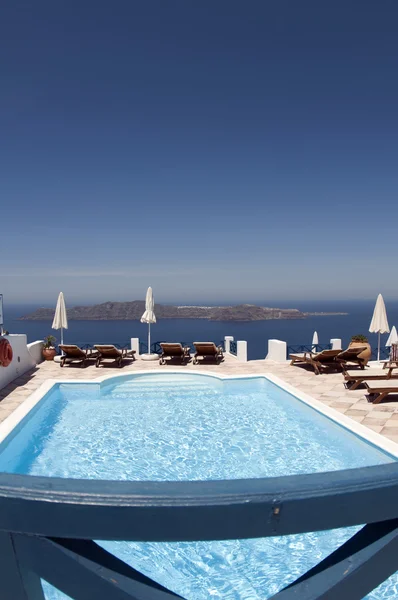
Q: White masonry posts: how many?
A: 5